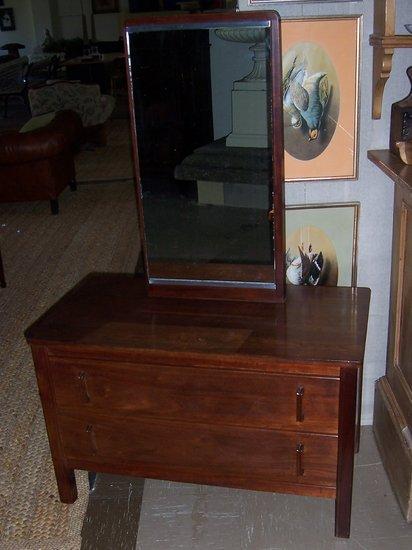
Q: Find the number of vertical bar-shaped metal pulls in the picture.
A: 4